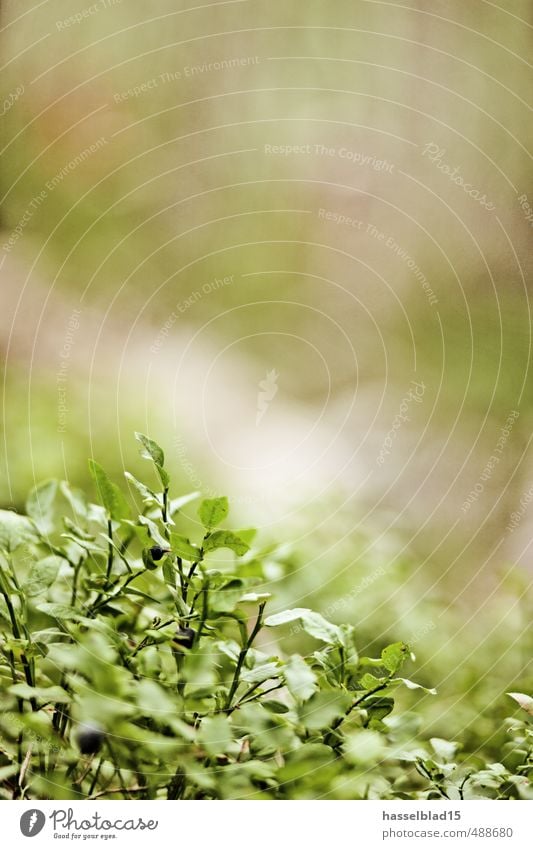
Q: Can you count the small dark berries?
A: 3